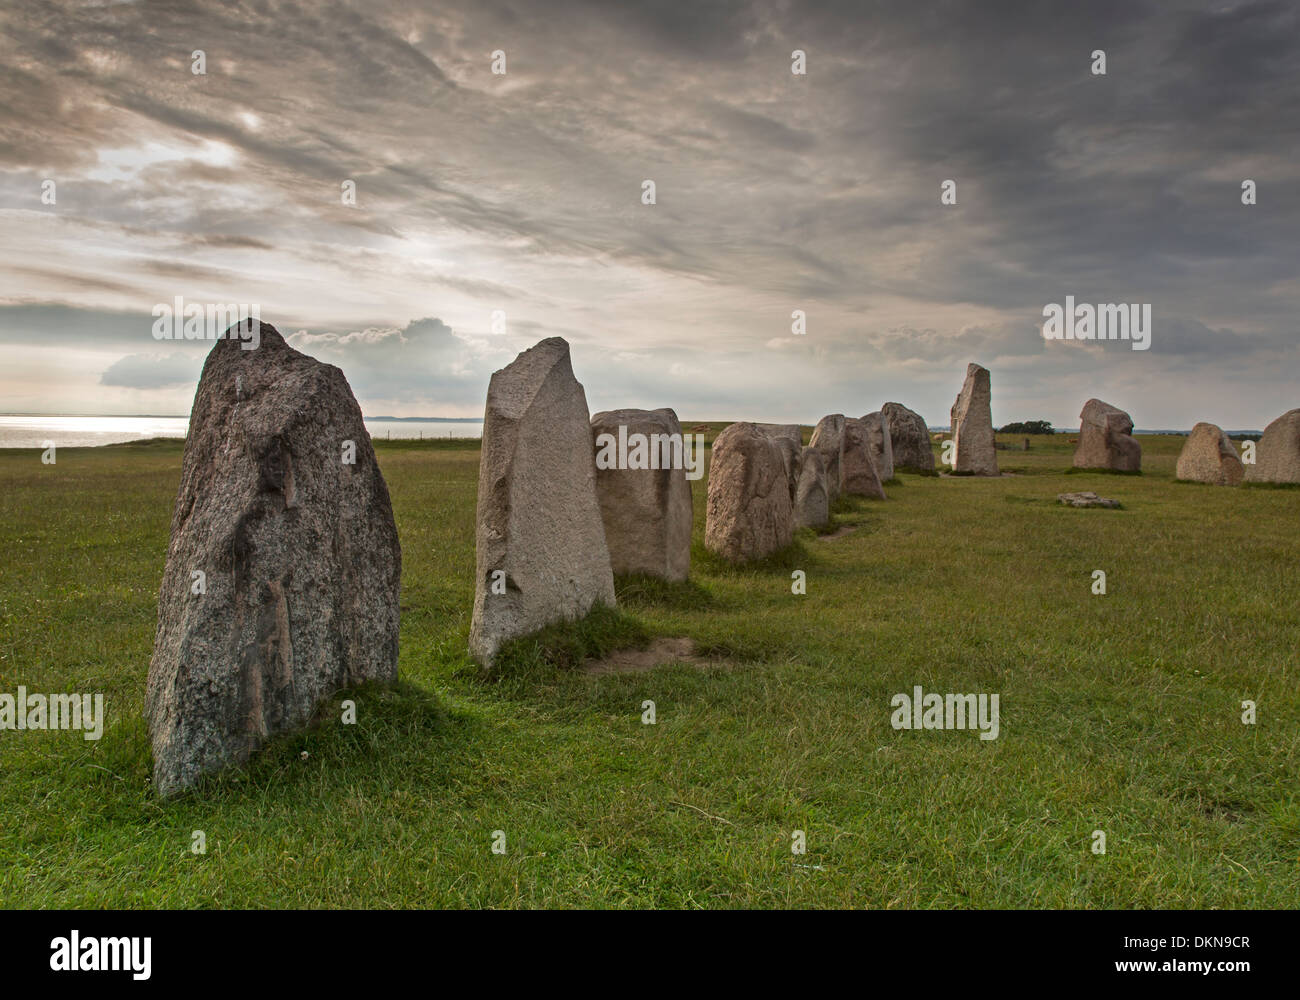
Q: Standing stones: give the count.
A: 14